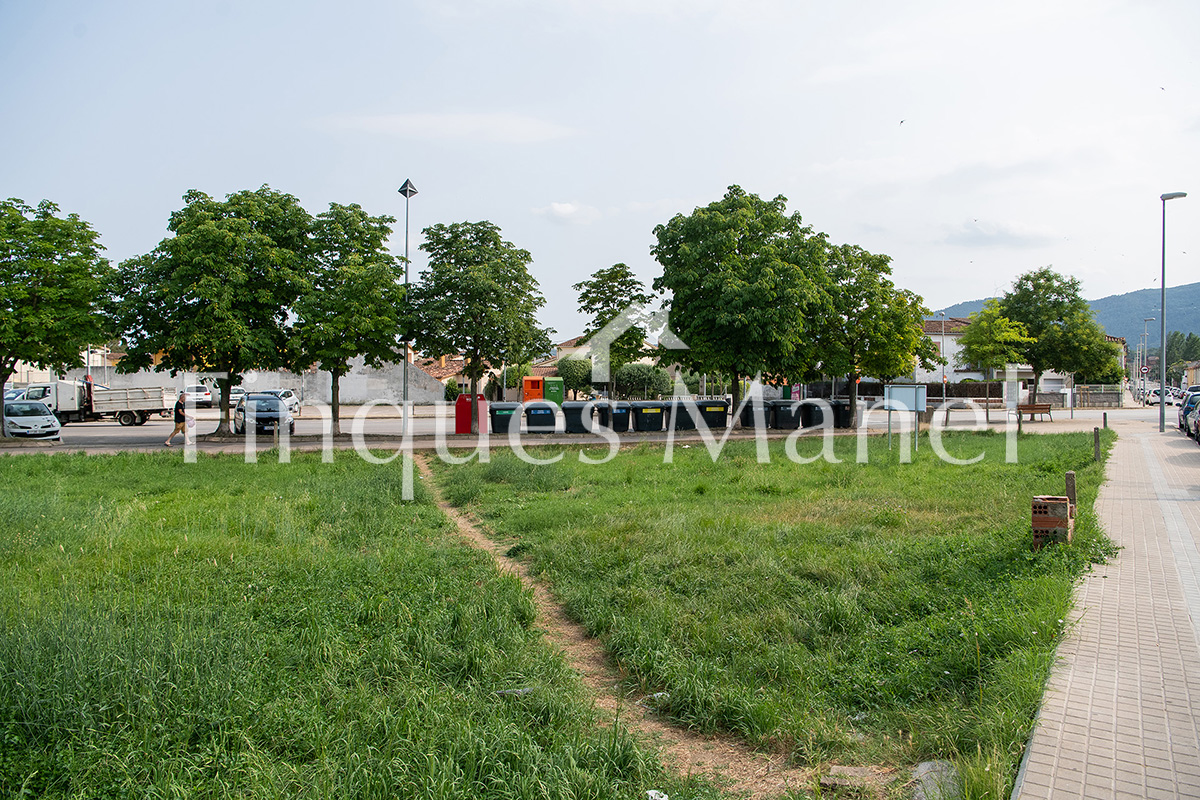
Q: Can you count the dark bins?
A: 11